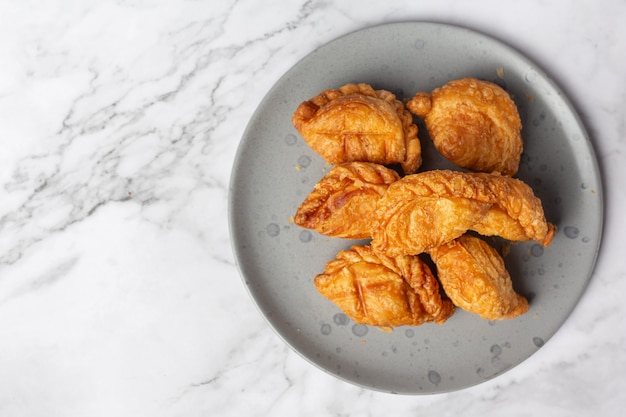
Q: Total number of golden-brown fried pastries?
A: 6